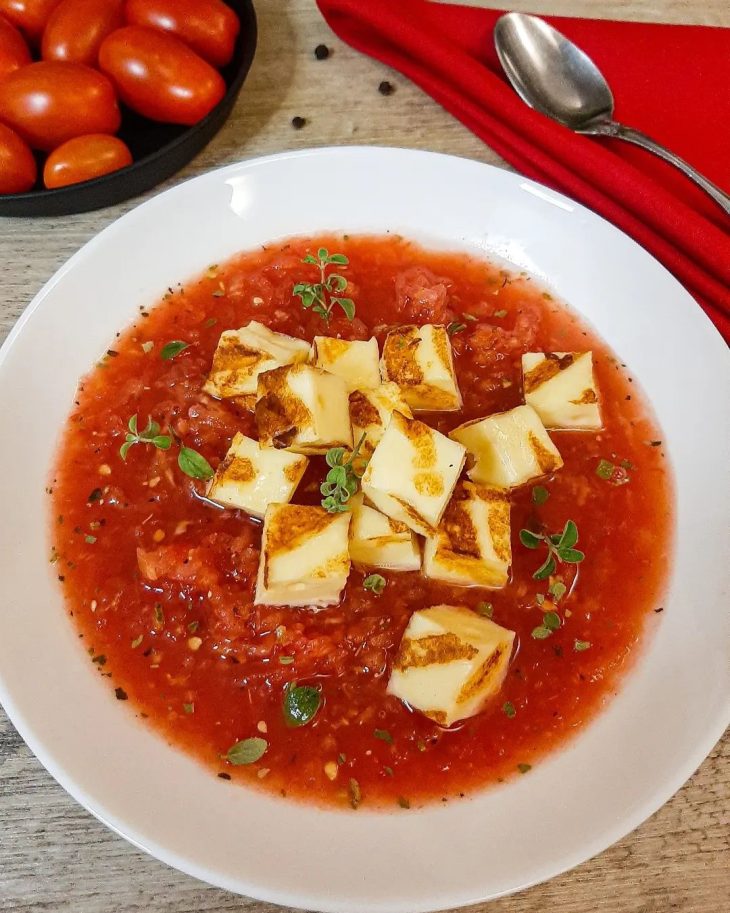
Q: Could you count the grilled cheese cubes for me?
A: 13